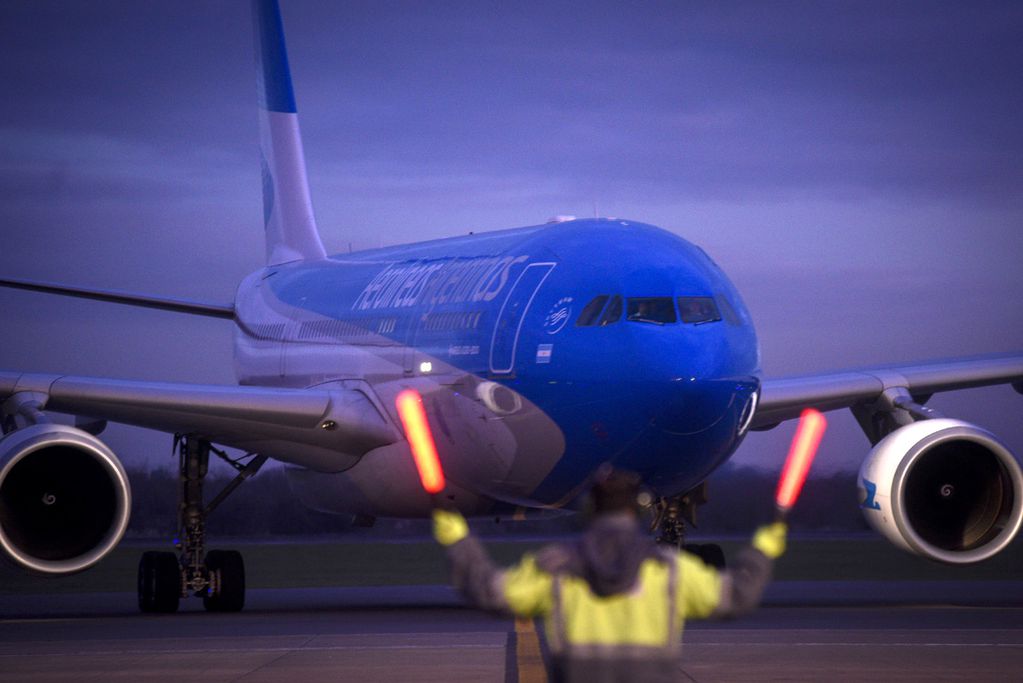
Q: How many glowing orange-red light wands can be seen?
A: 2